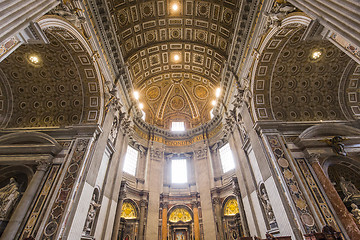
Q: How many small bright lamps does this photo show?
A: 8